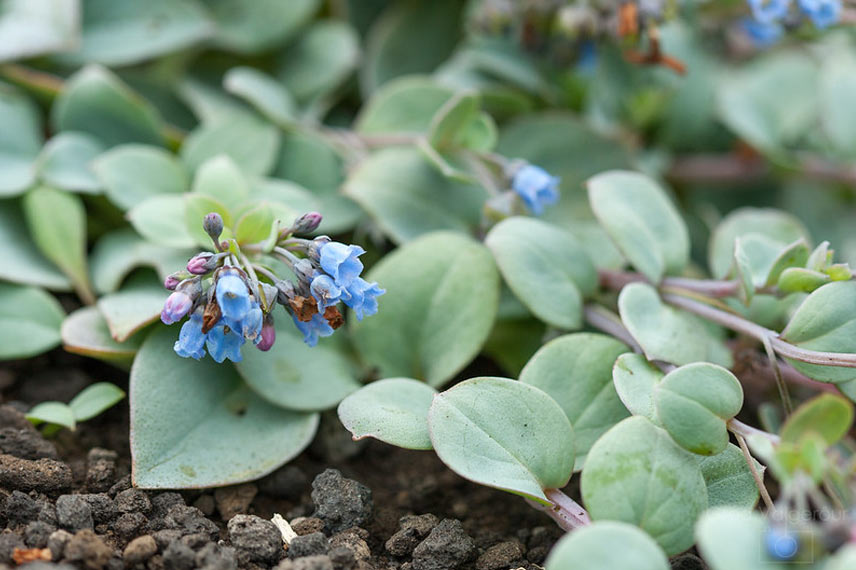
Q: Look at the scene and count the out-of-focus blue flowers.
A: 4